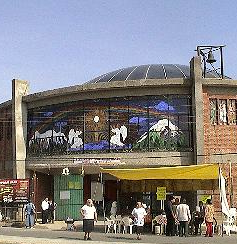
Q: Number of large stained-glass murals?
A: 1